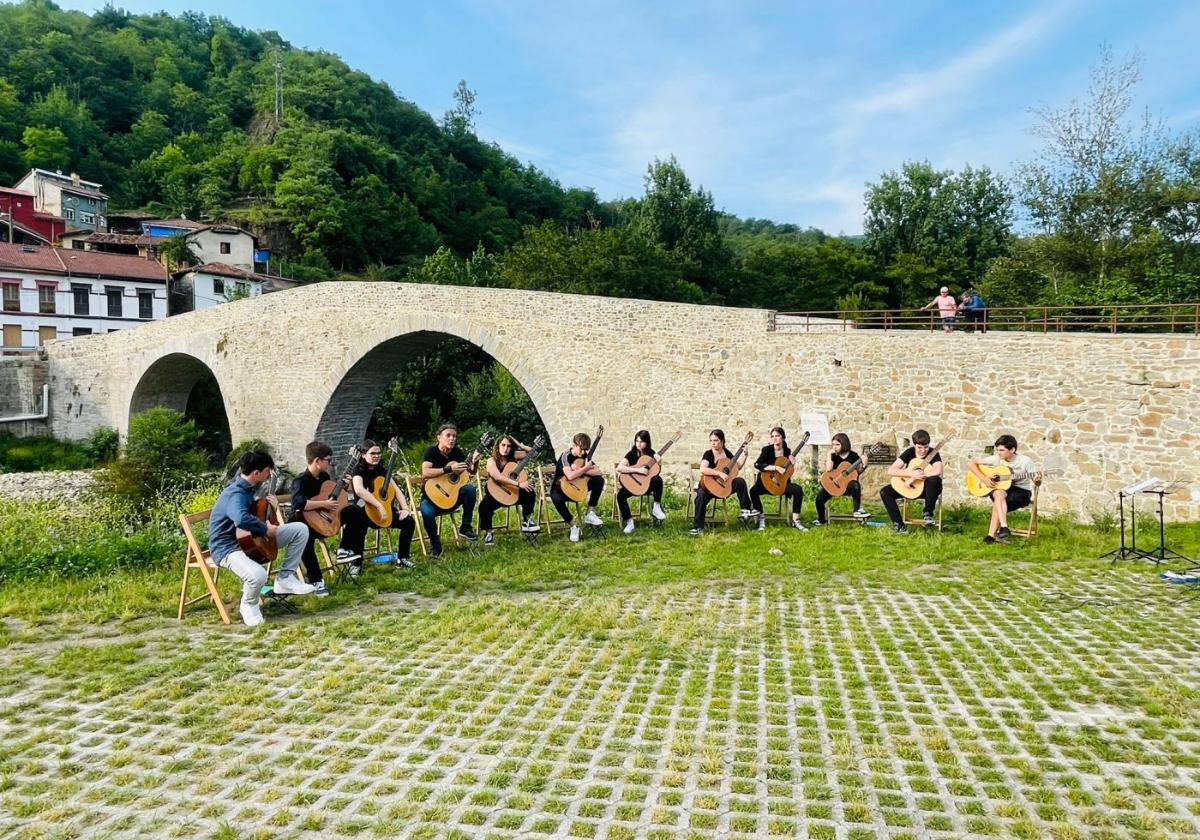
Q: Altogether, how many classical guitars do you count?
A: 12